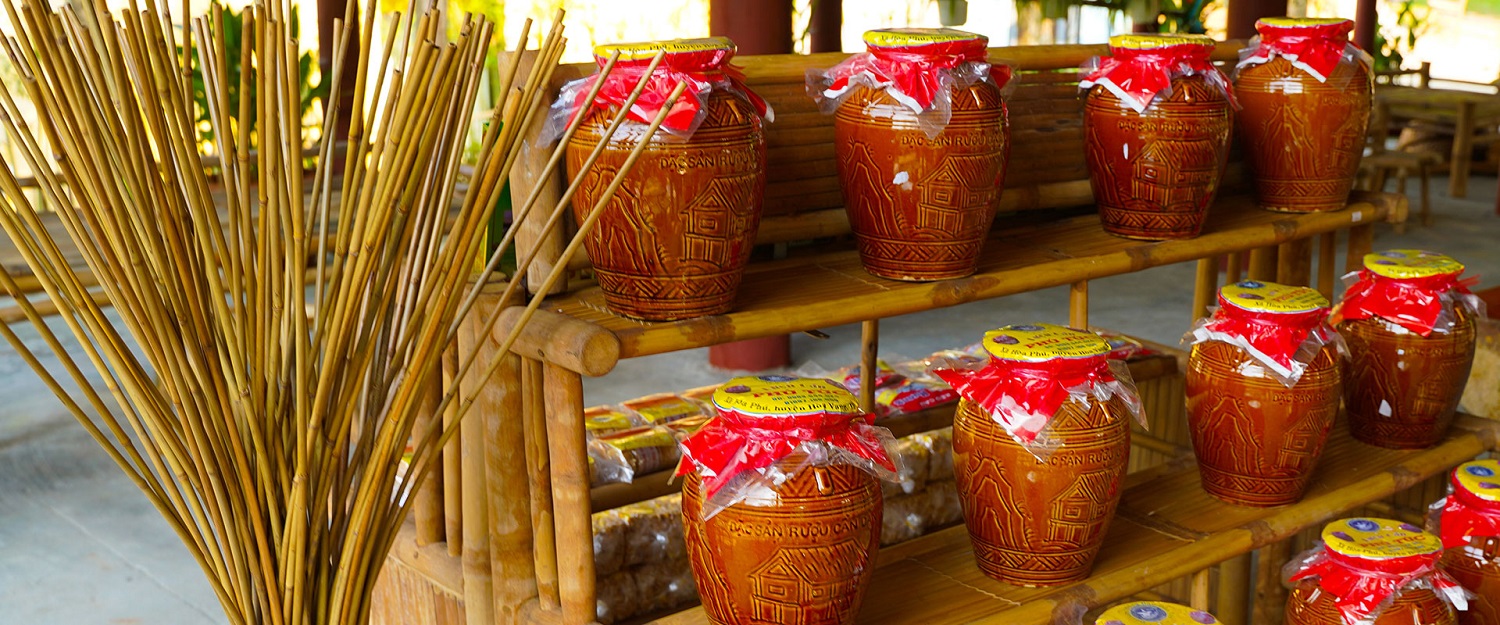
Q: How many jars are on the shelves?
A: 11